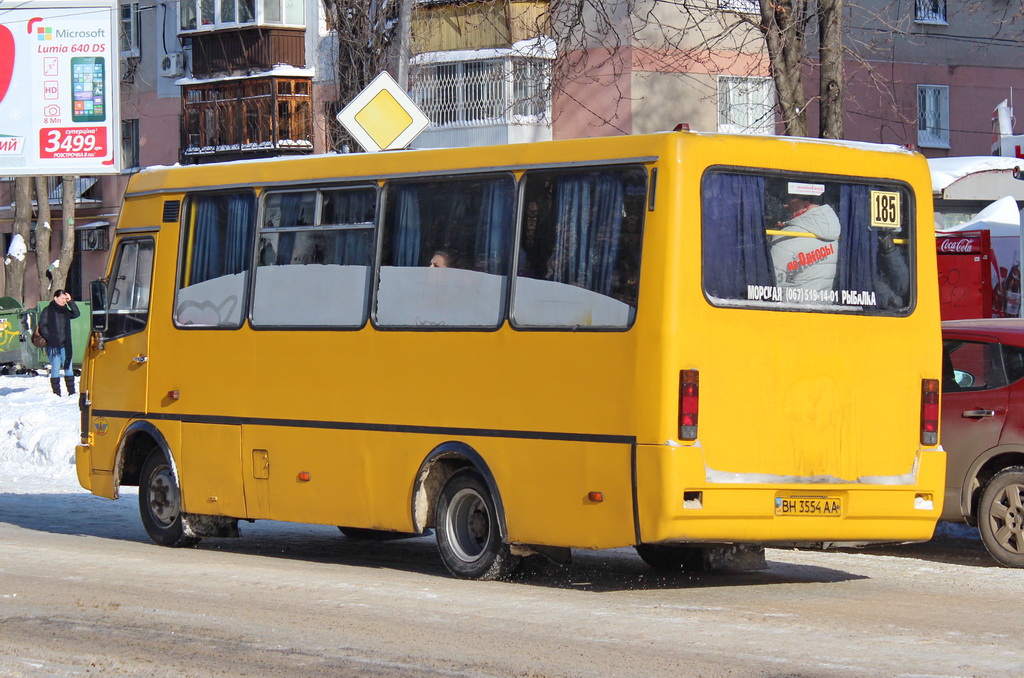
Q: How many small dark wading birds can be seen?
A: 0